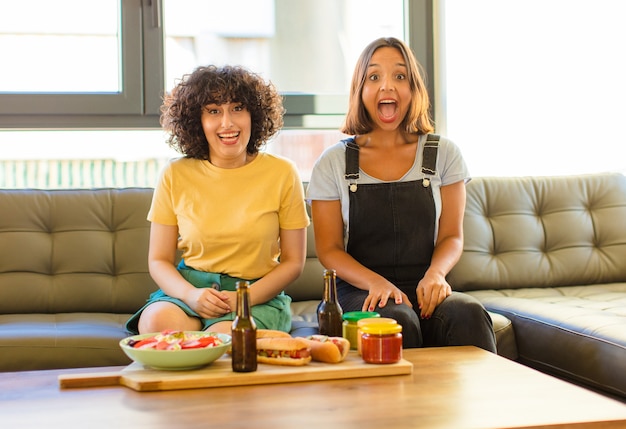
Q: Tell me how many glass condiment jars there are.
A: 3